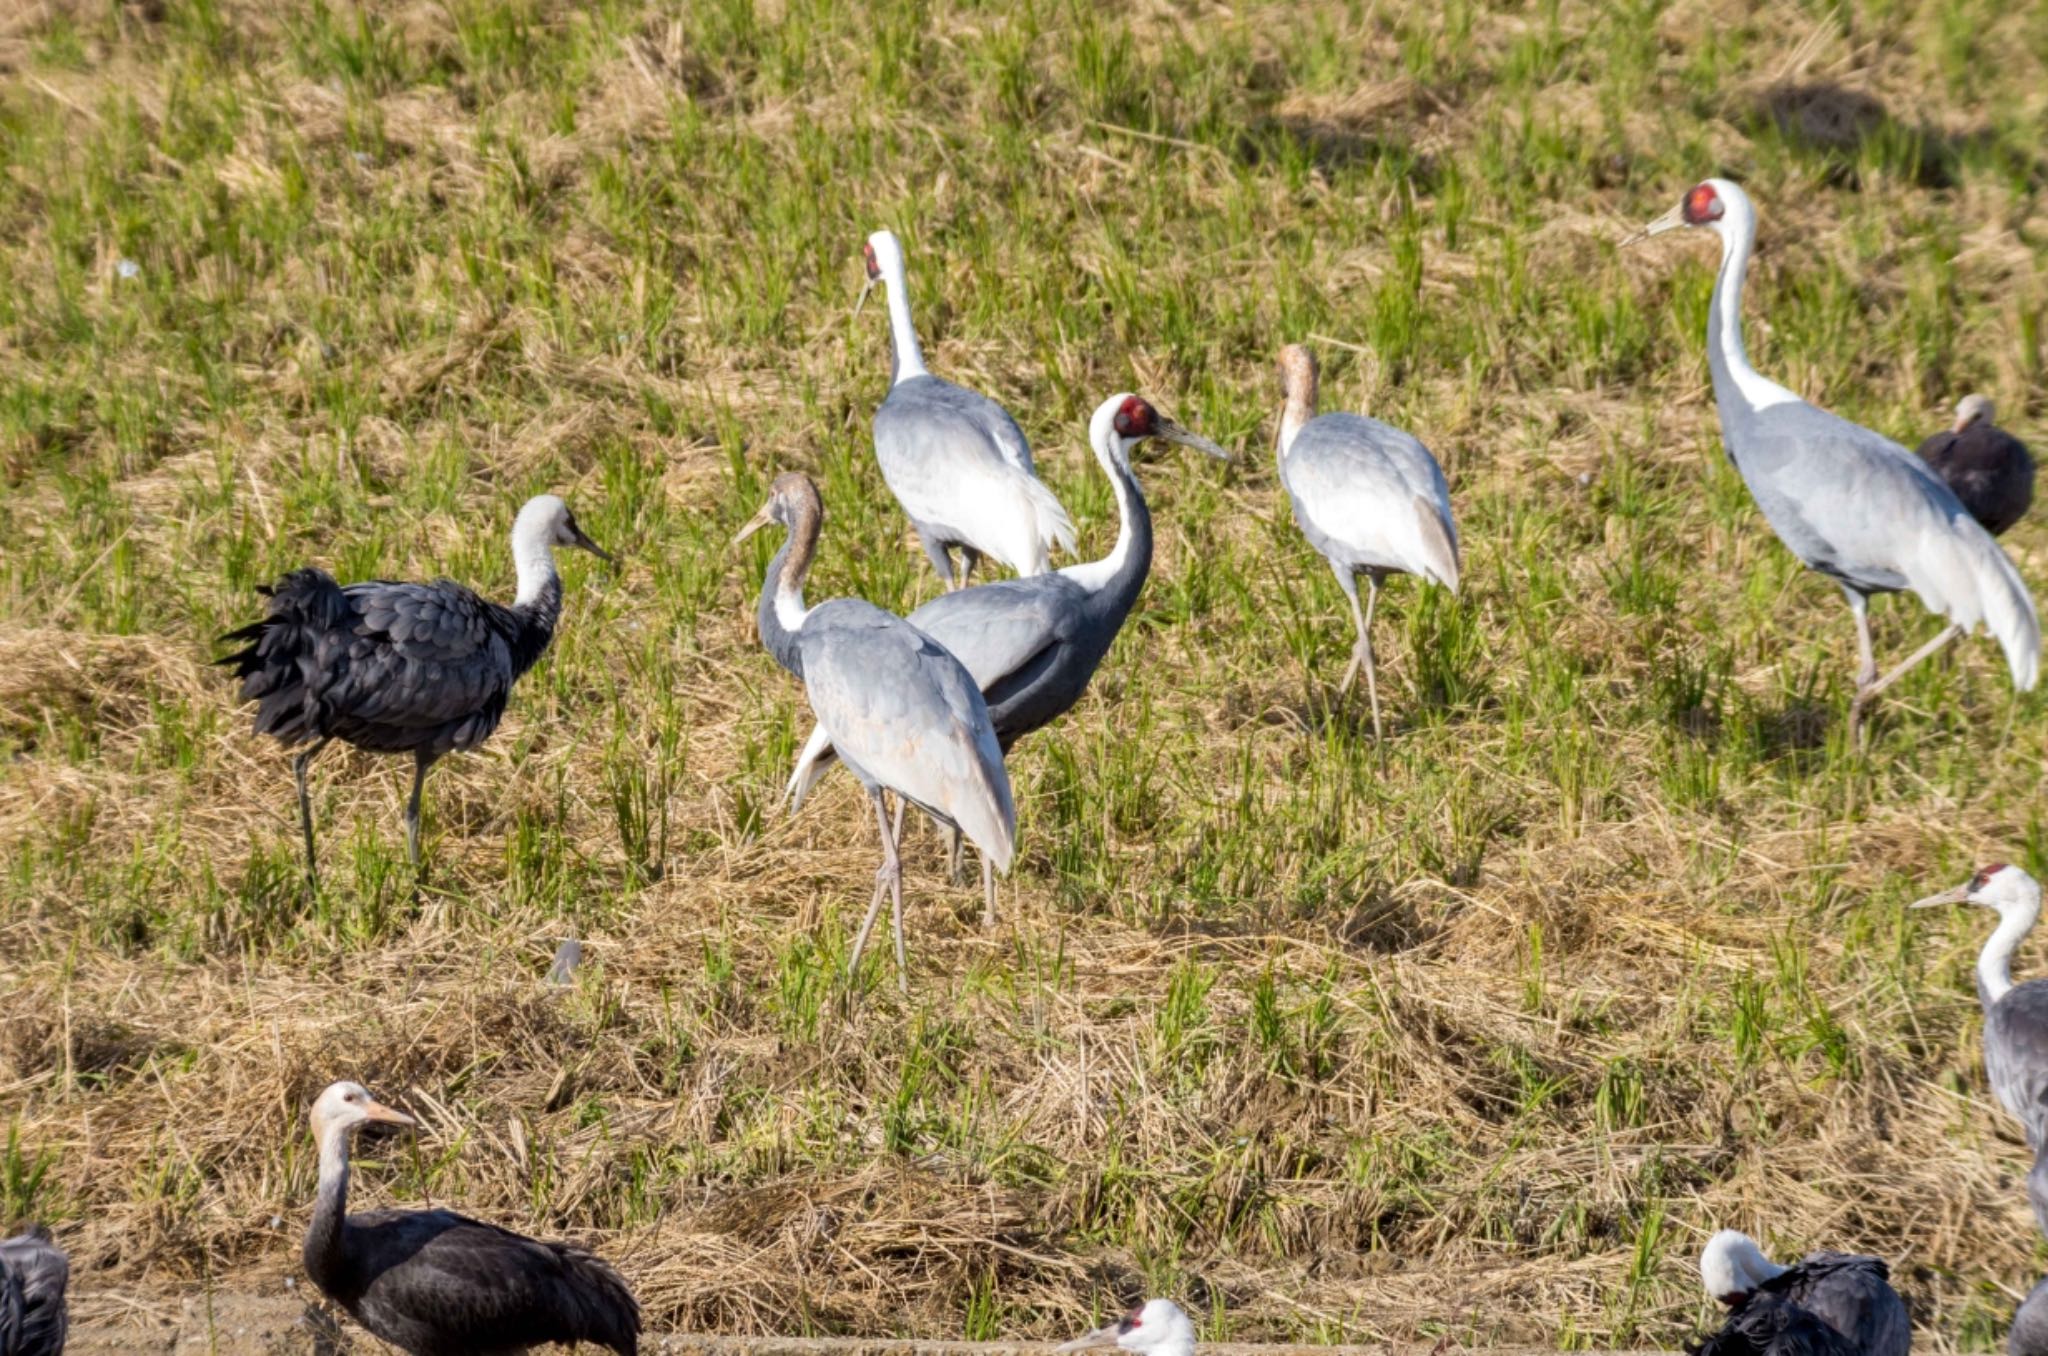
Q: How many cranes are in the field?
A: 13